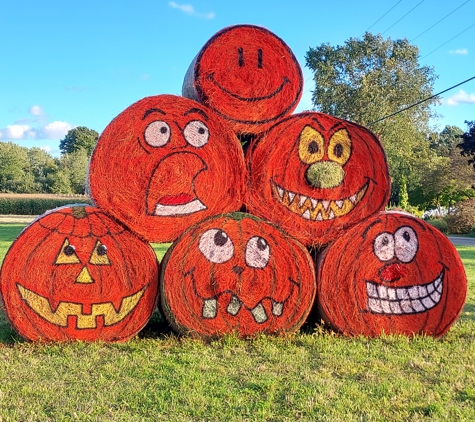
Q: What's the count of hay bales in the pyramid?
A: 6